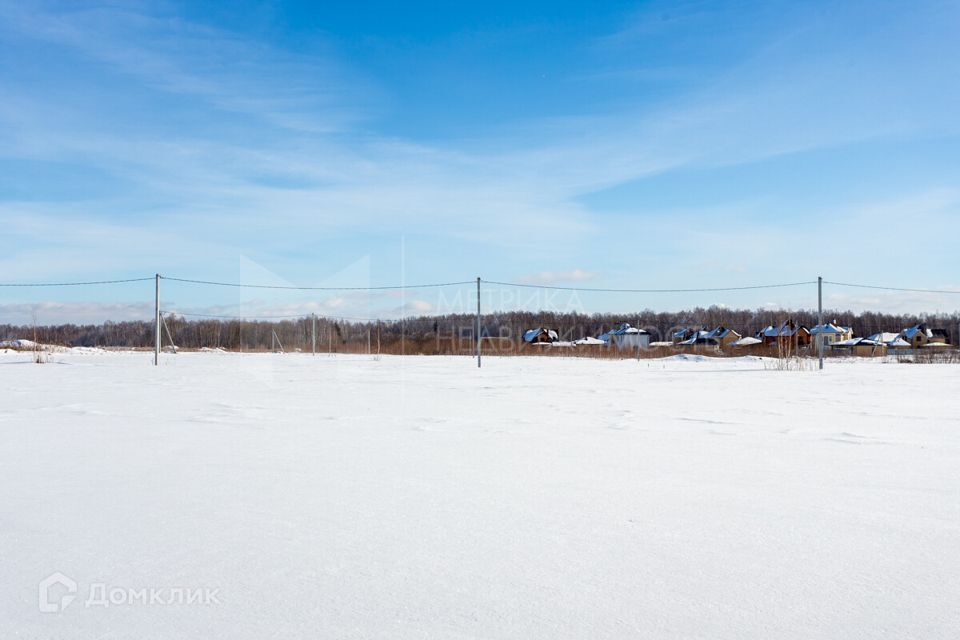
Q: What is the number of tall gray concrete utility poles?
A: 3